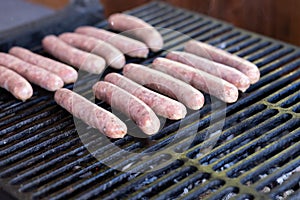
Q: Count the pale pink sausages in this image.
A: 14